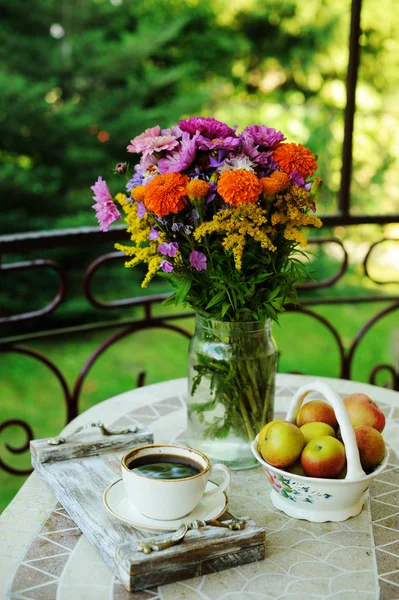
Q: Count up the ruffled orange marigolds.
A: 3